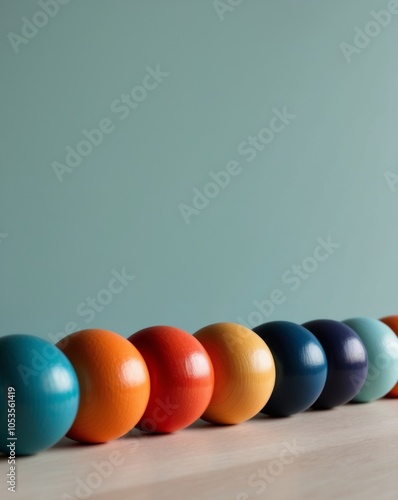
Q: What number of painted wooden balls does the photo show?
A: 8